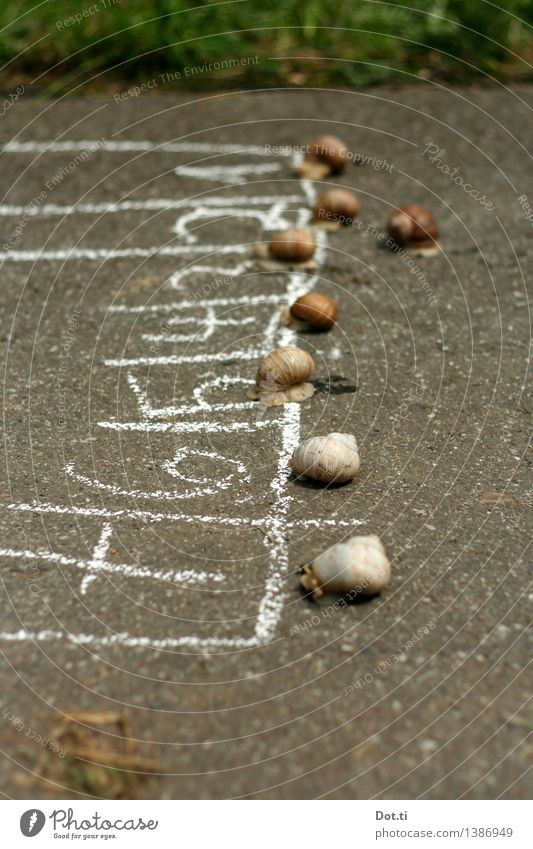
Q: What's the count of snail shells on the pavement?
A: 8